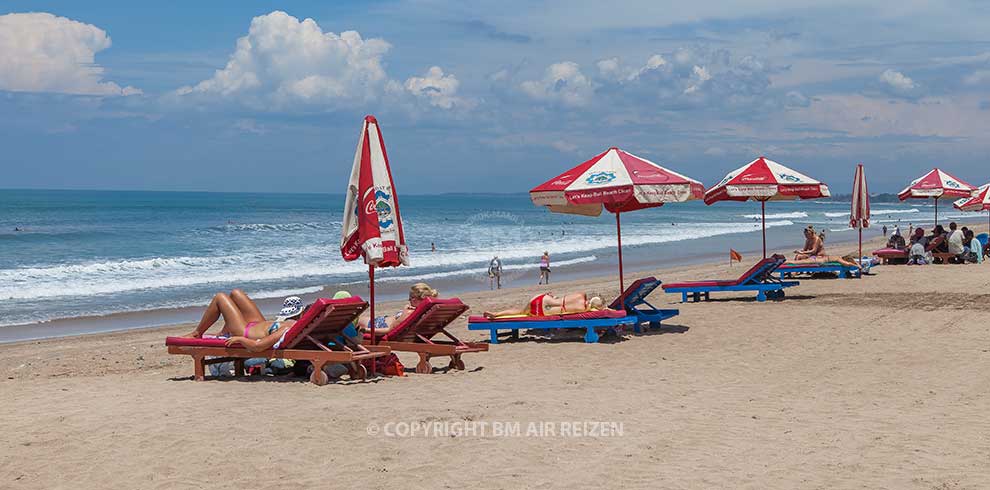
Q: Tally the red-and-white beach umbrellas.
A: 6